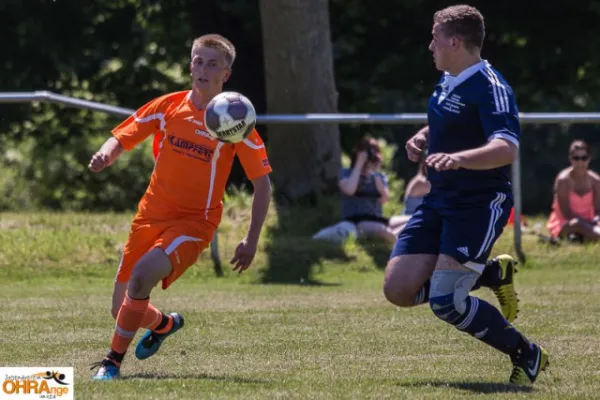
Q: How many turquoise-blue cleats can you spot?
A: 2